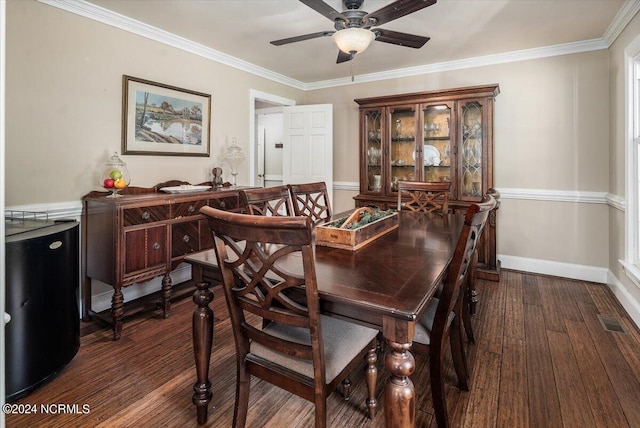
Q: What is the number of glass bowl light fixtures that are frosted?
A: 1